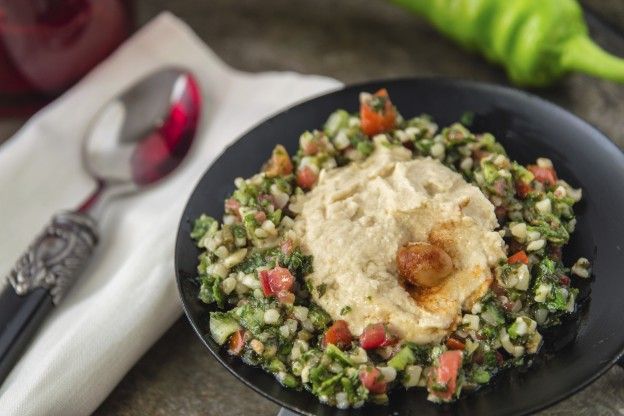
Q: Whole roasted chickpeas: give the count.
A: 1